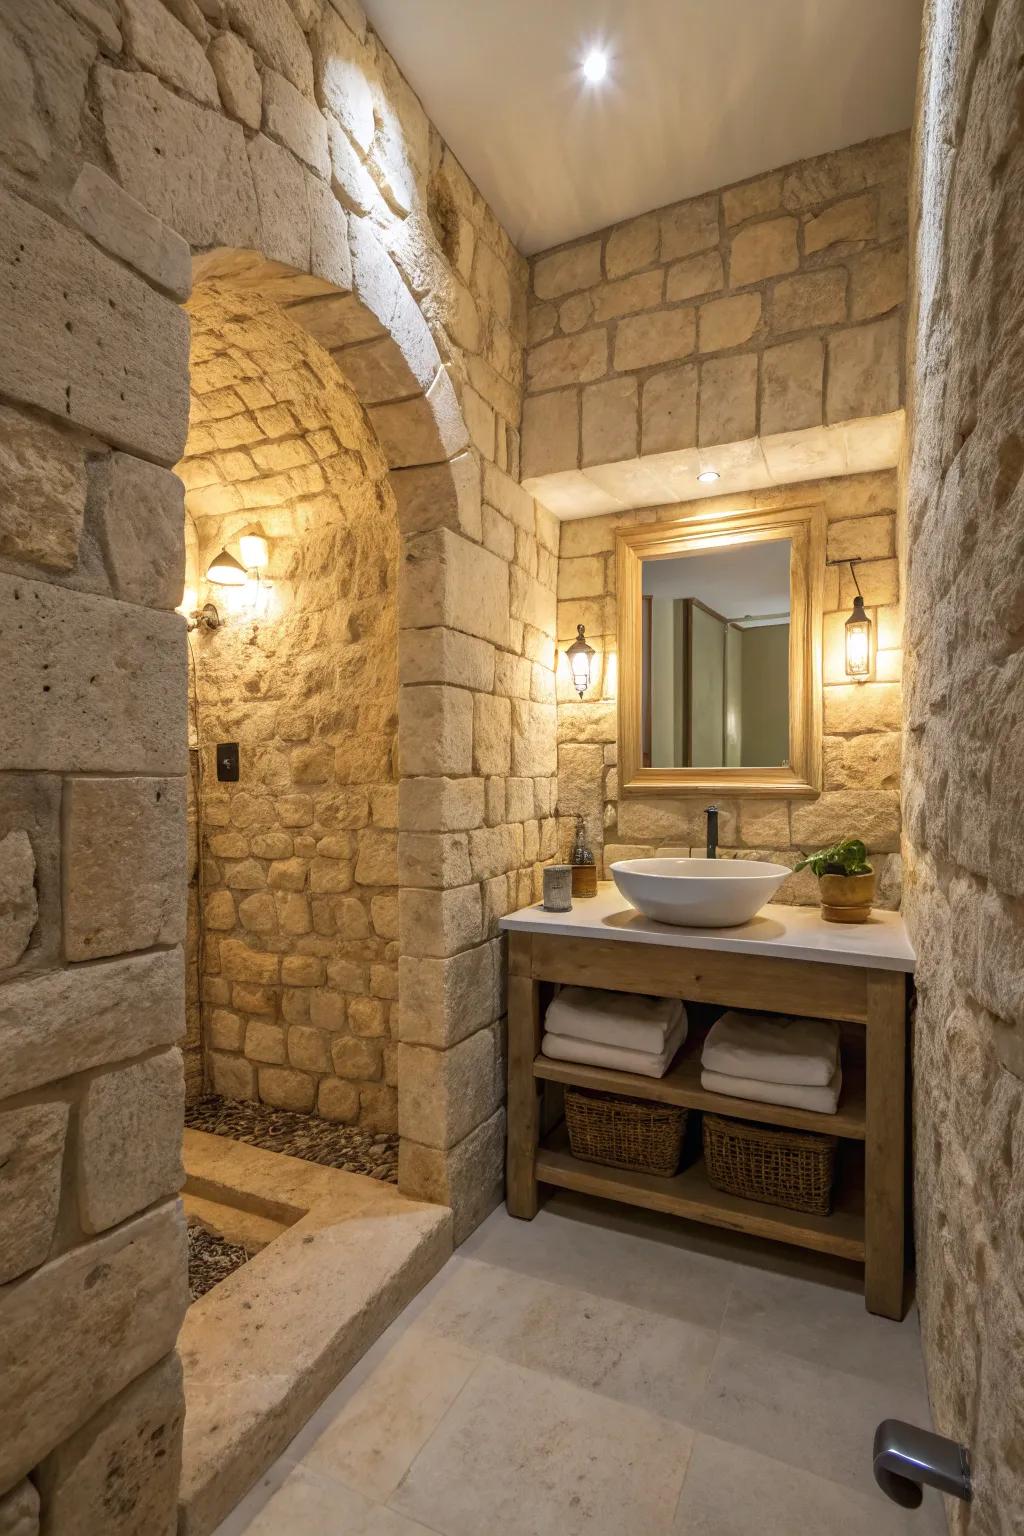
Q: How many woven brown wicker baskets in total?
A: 2